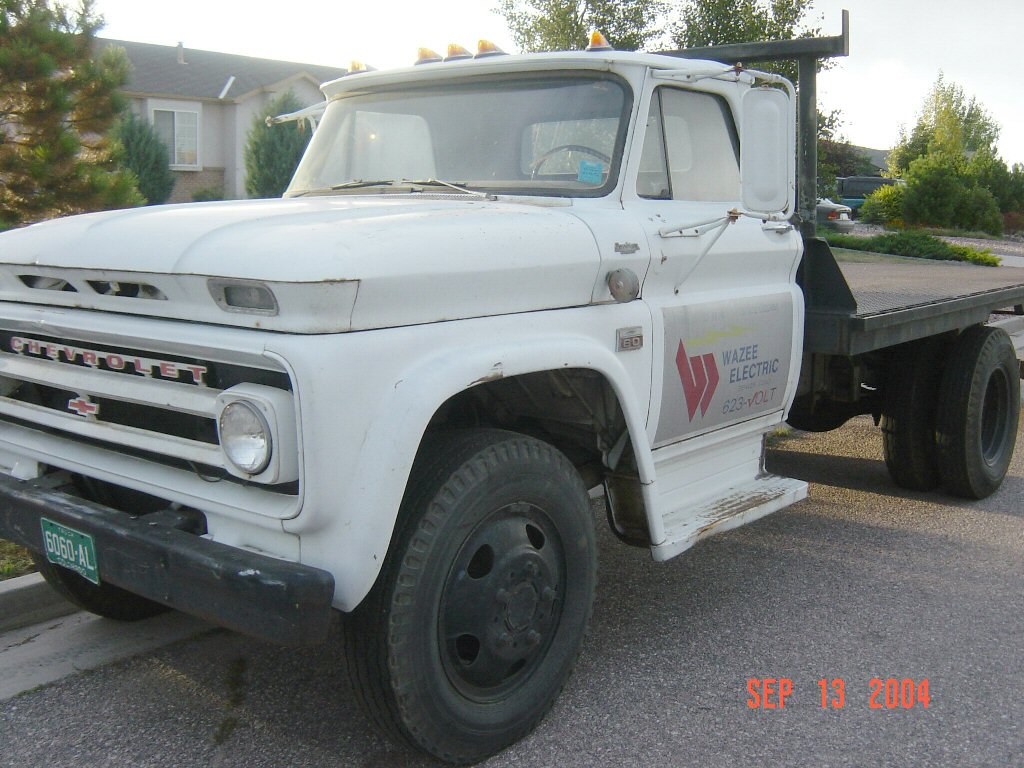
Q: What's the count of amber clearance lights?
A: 5